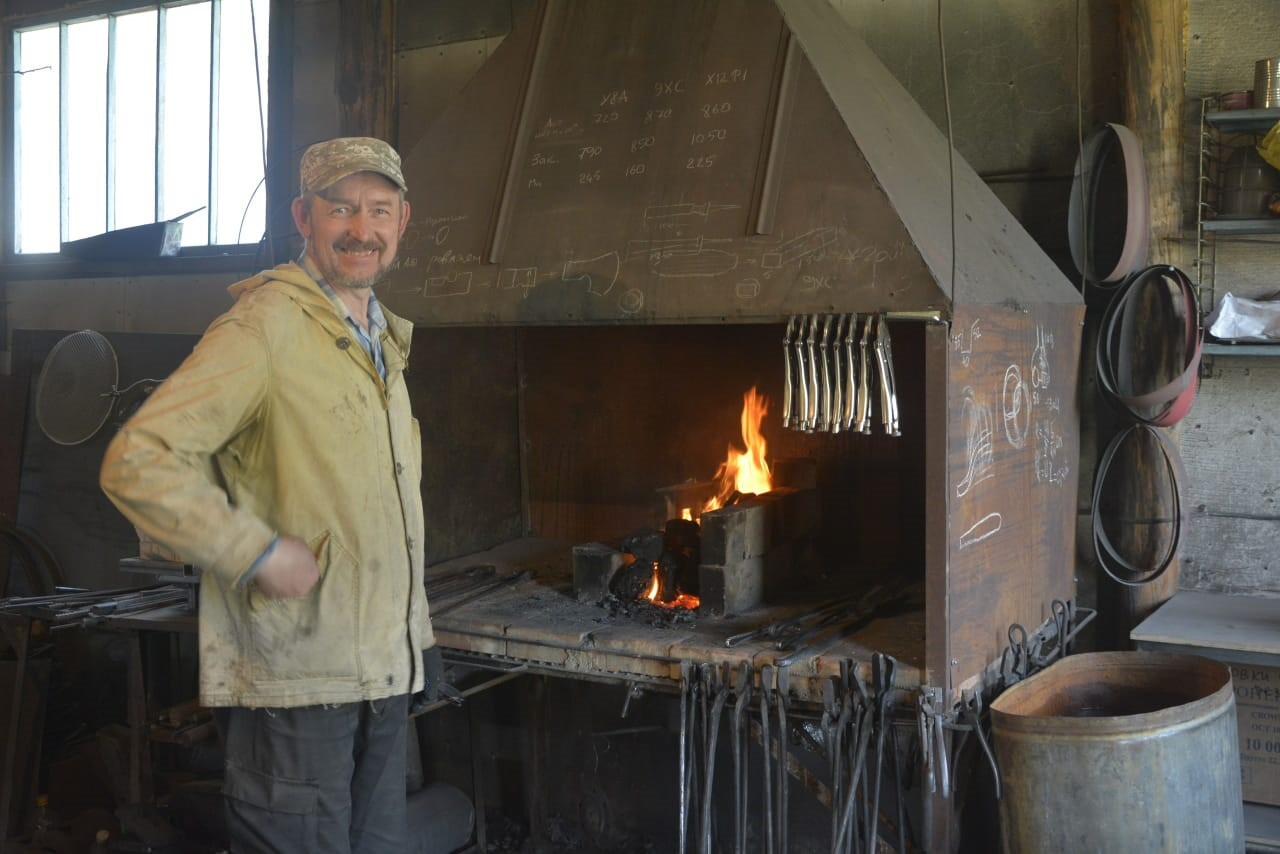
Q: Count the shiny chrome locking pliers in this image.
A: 8